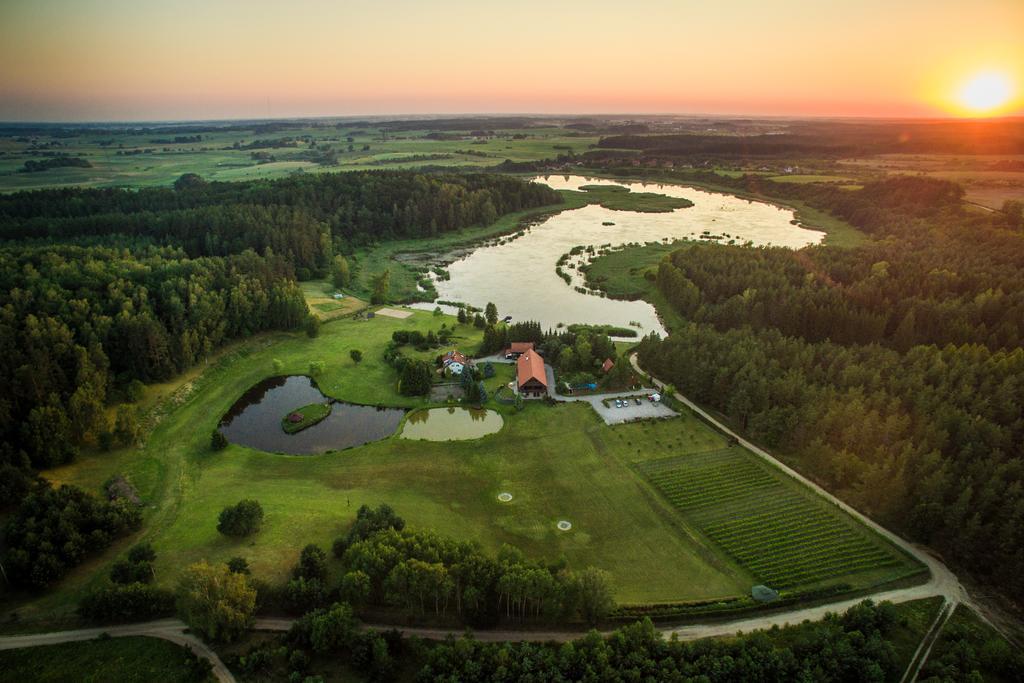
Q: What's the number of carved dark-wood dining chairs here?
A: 0